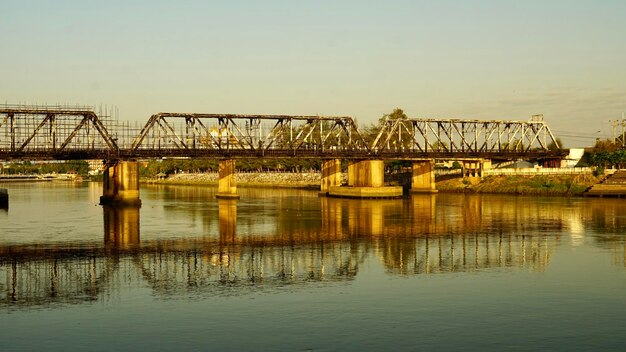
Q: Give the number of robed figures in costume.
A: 0